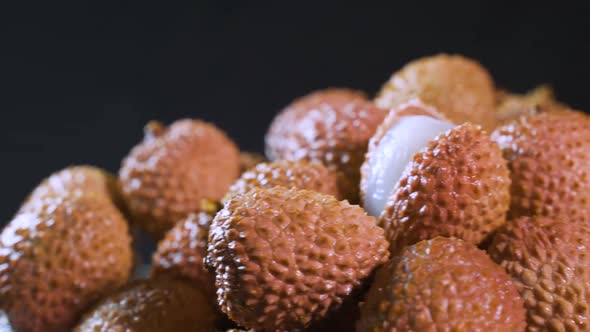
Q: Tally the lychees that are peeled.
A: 1